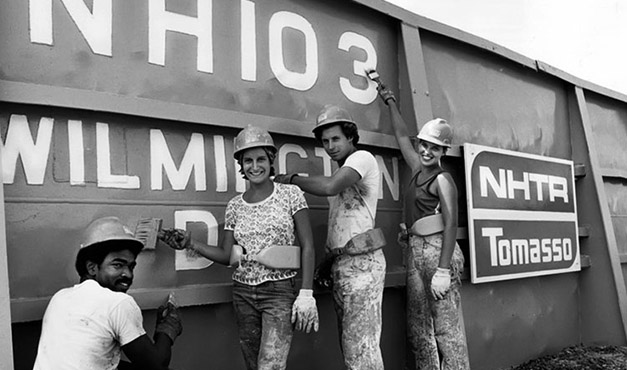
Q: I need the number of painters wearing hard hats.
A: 4